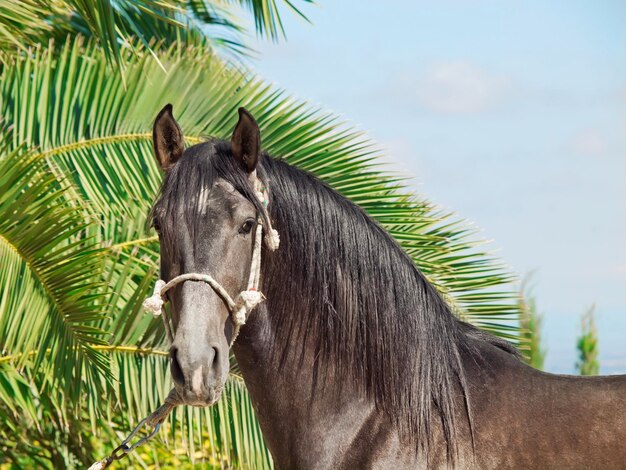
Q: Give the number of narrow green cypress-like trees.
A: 2